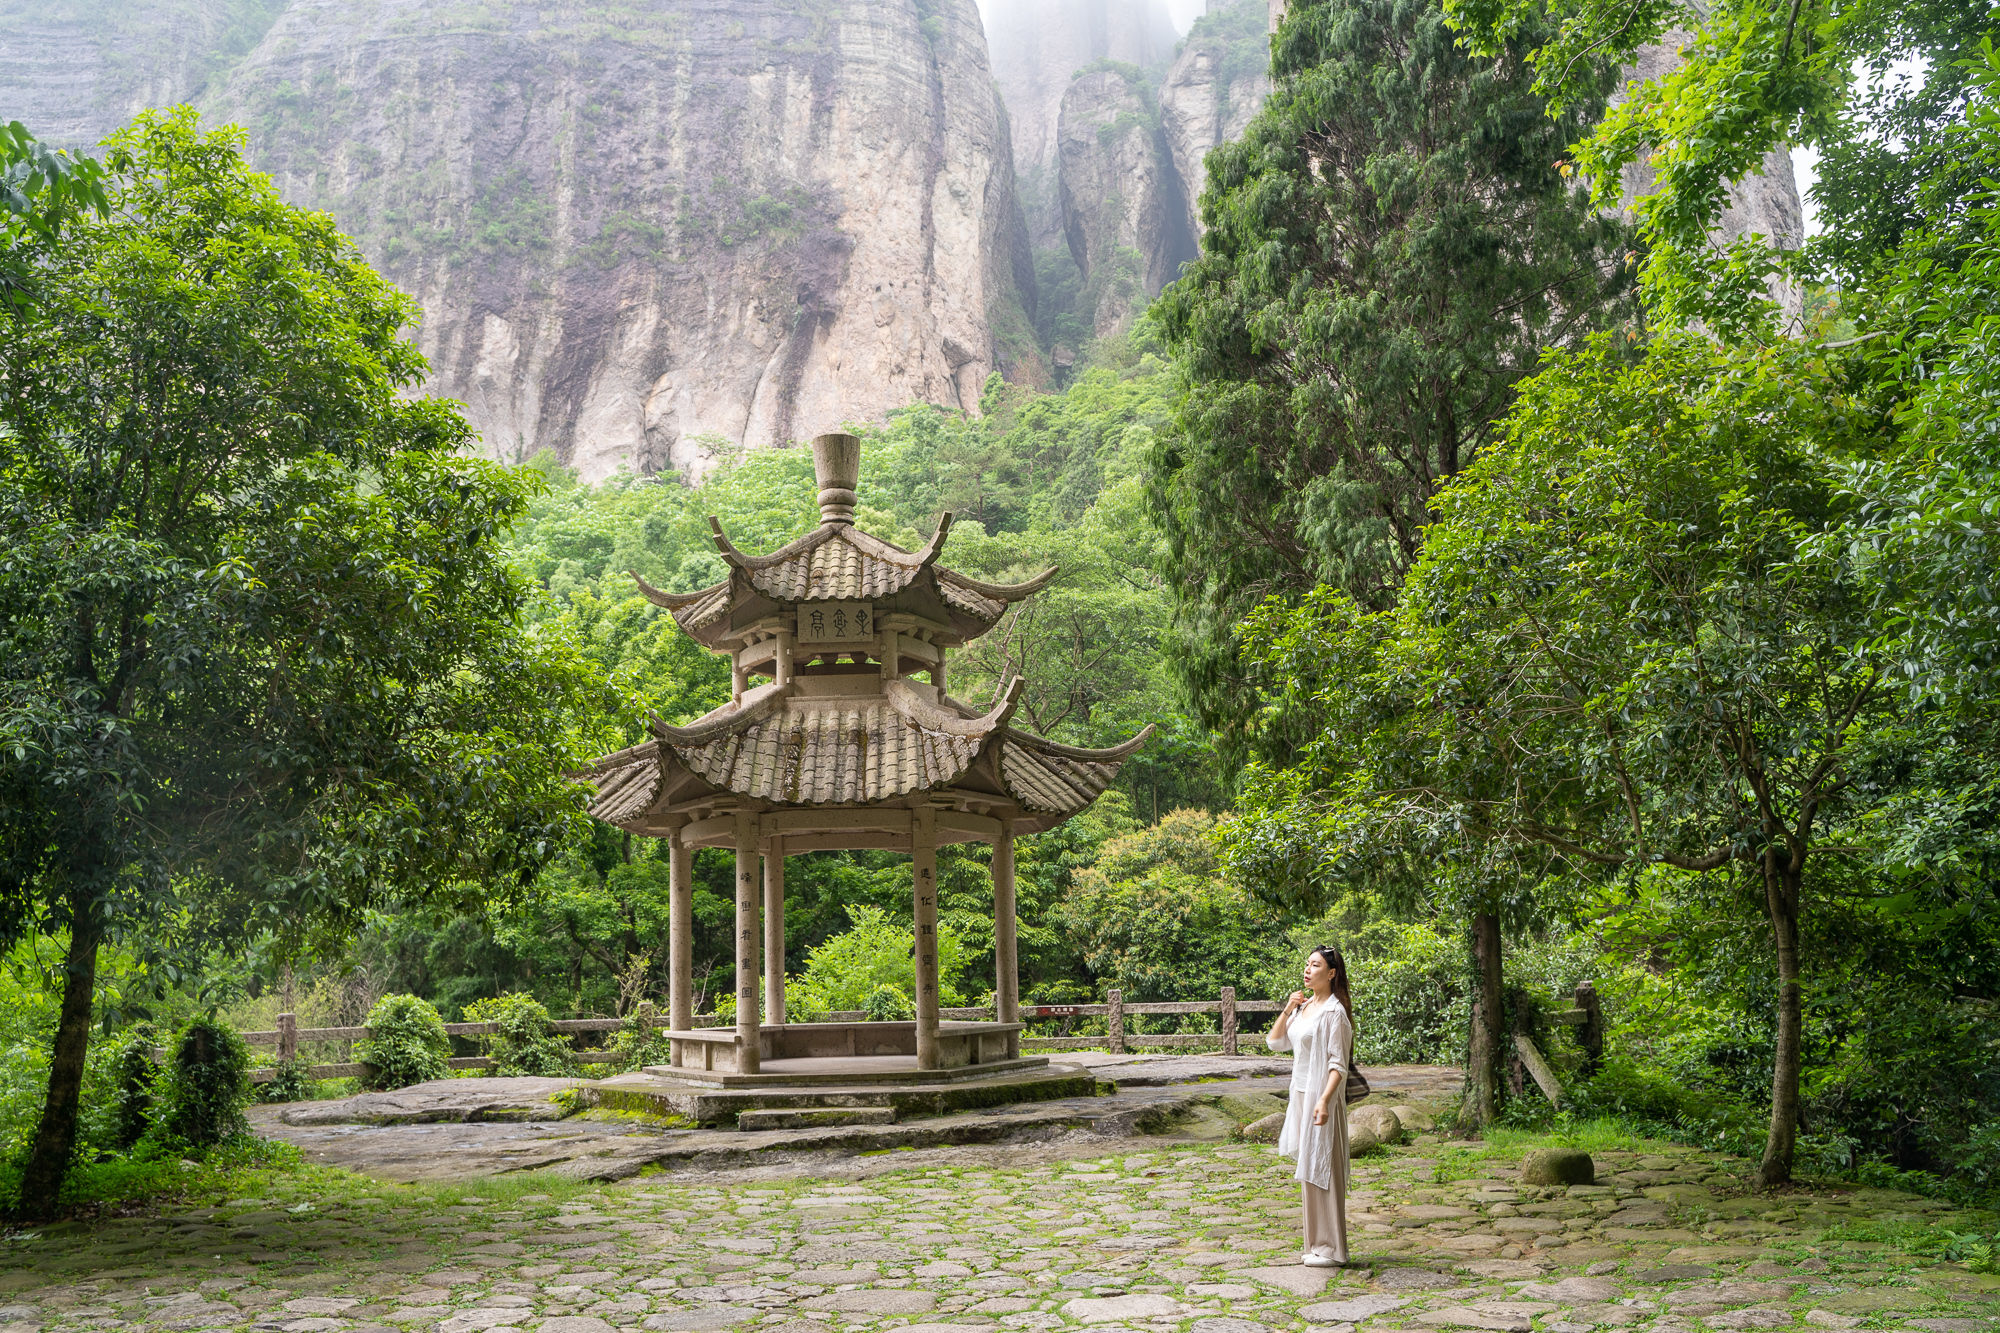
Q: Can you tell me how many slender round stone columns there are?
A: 5